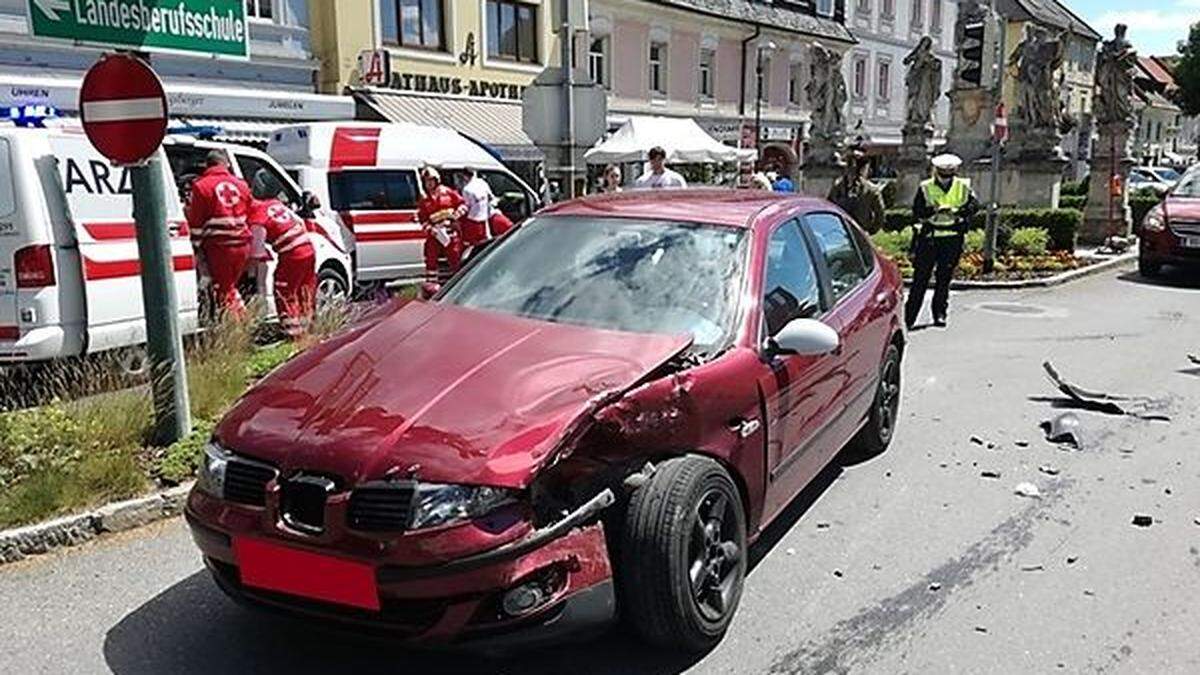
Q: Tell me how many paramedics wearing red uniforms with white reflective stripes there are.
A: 3